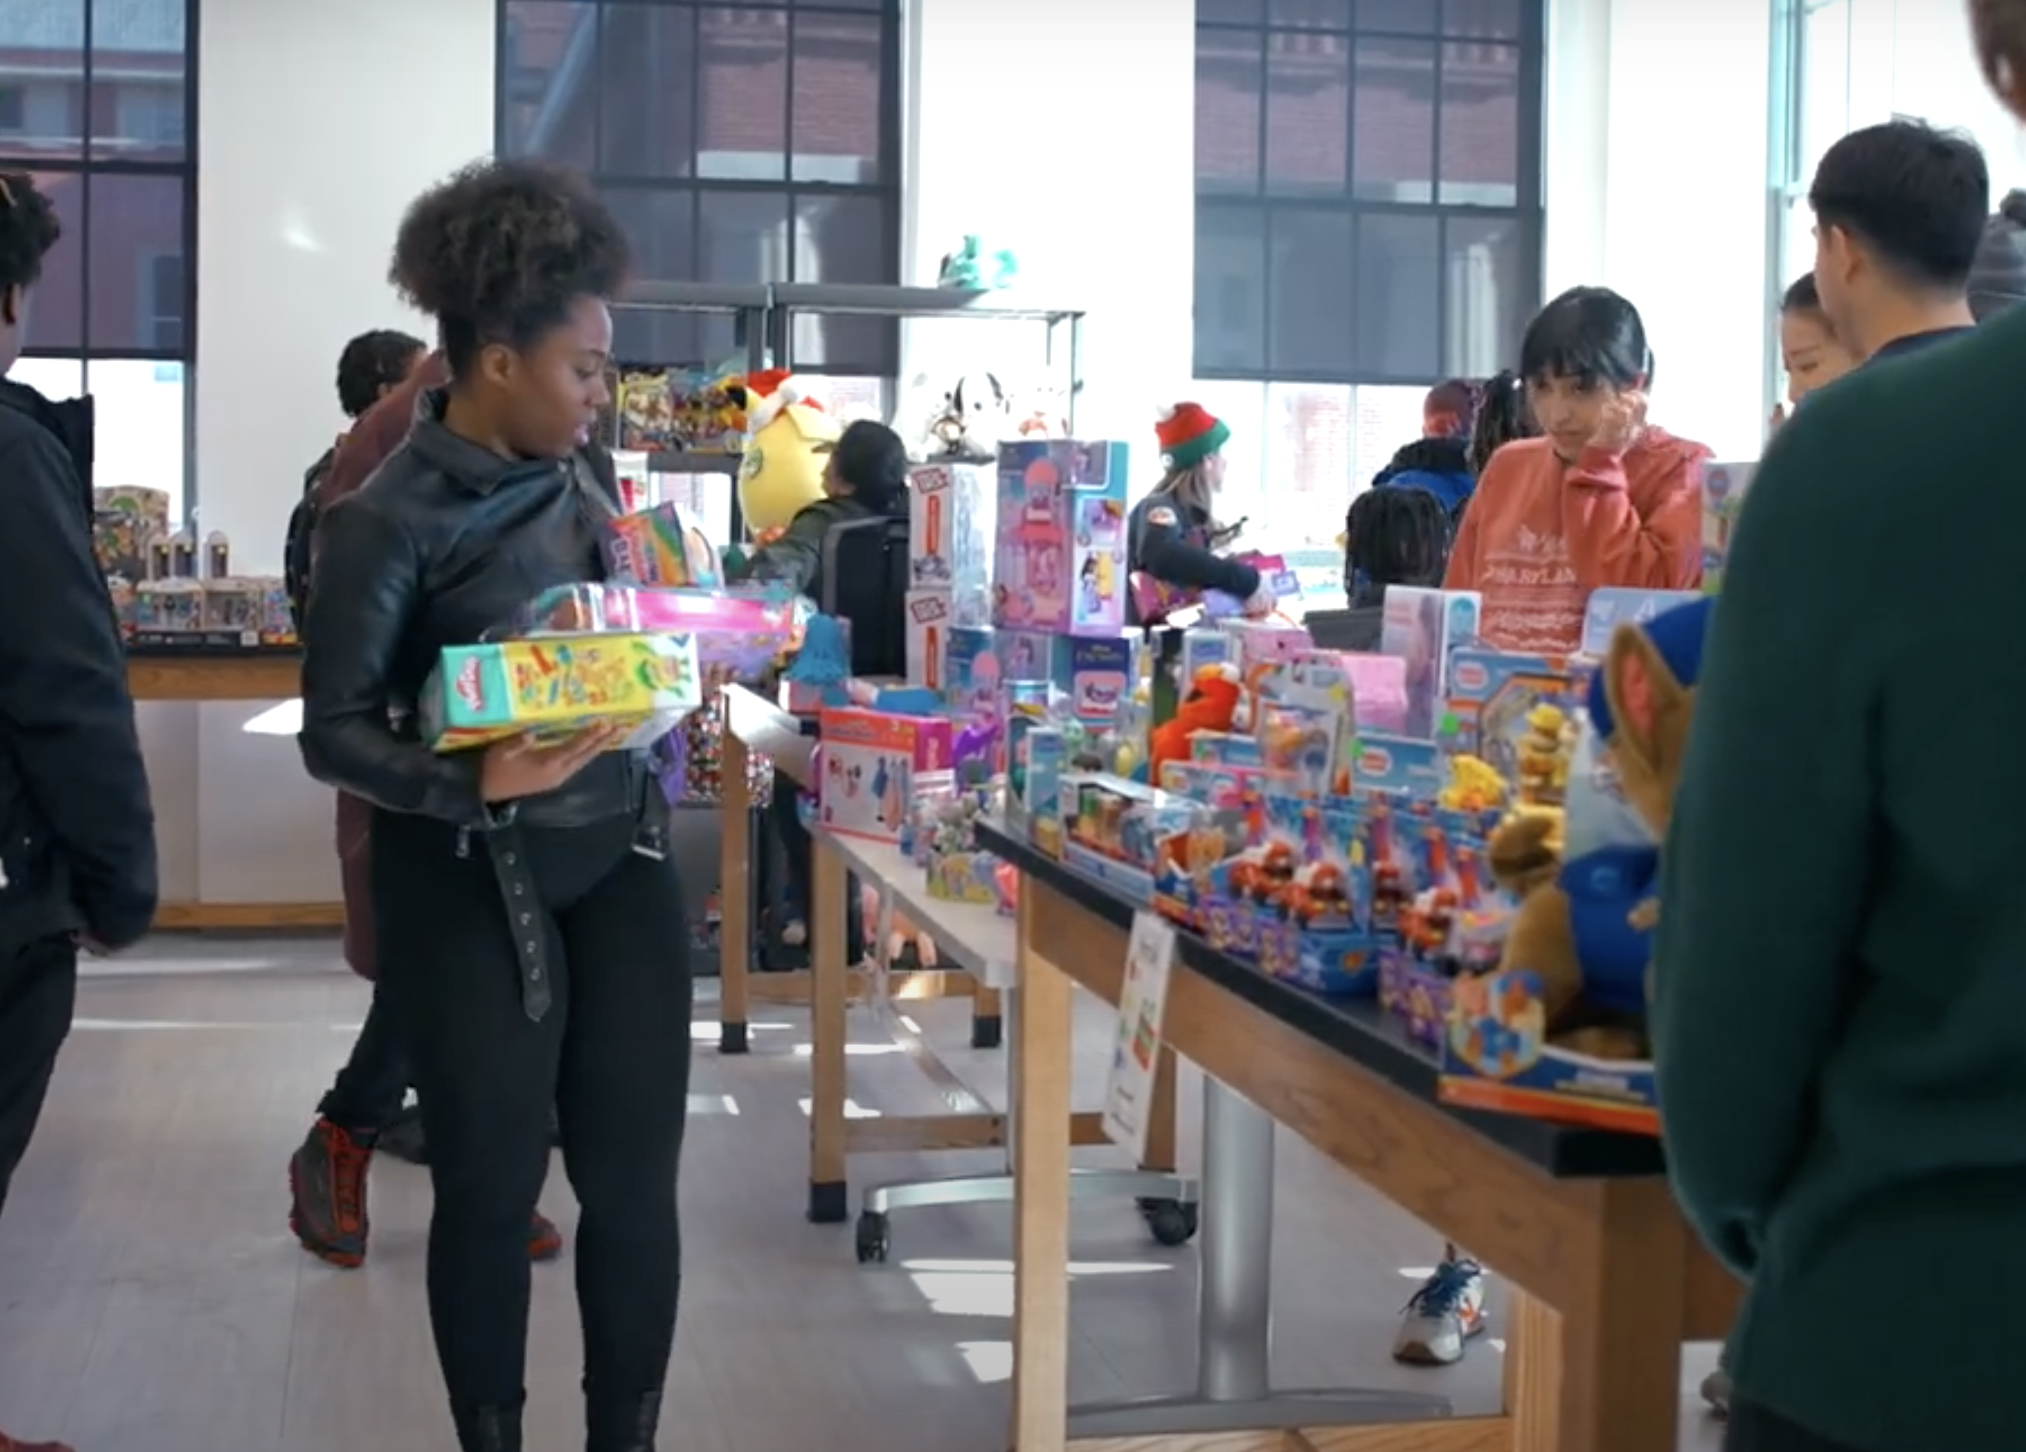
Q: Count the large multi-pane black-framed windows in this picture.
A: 3